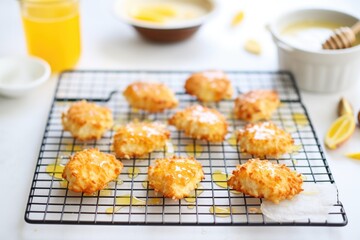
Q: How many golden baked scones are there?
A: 10